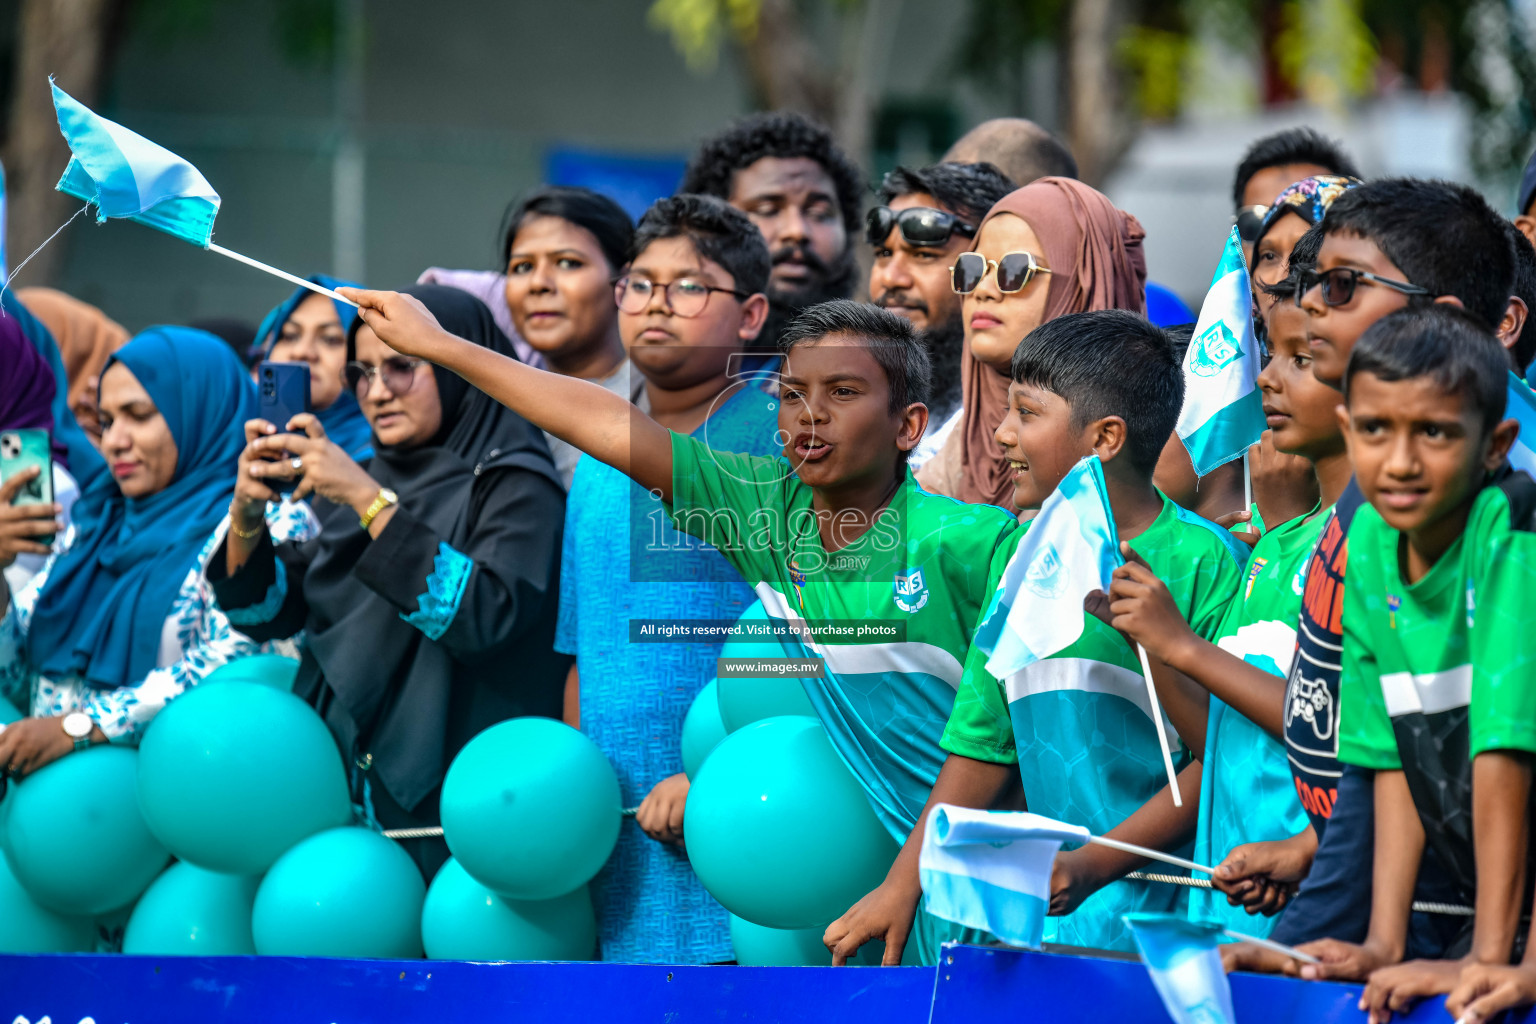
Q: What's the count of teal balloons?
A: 13